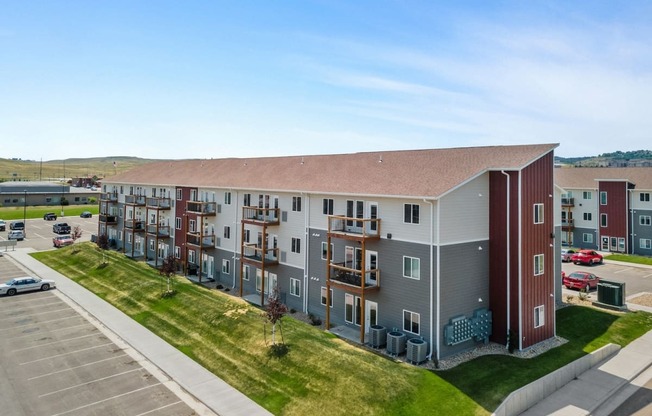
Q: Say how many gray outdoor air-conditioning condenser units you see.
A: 3